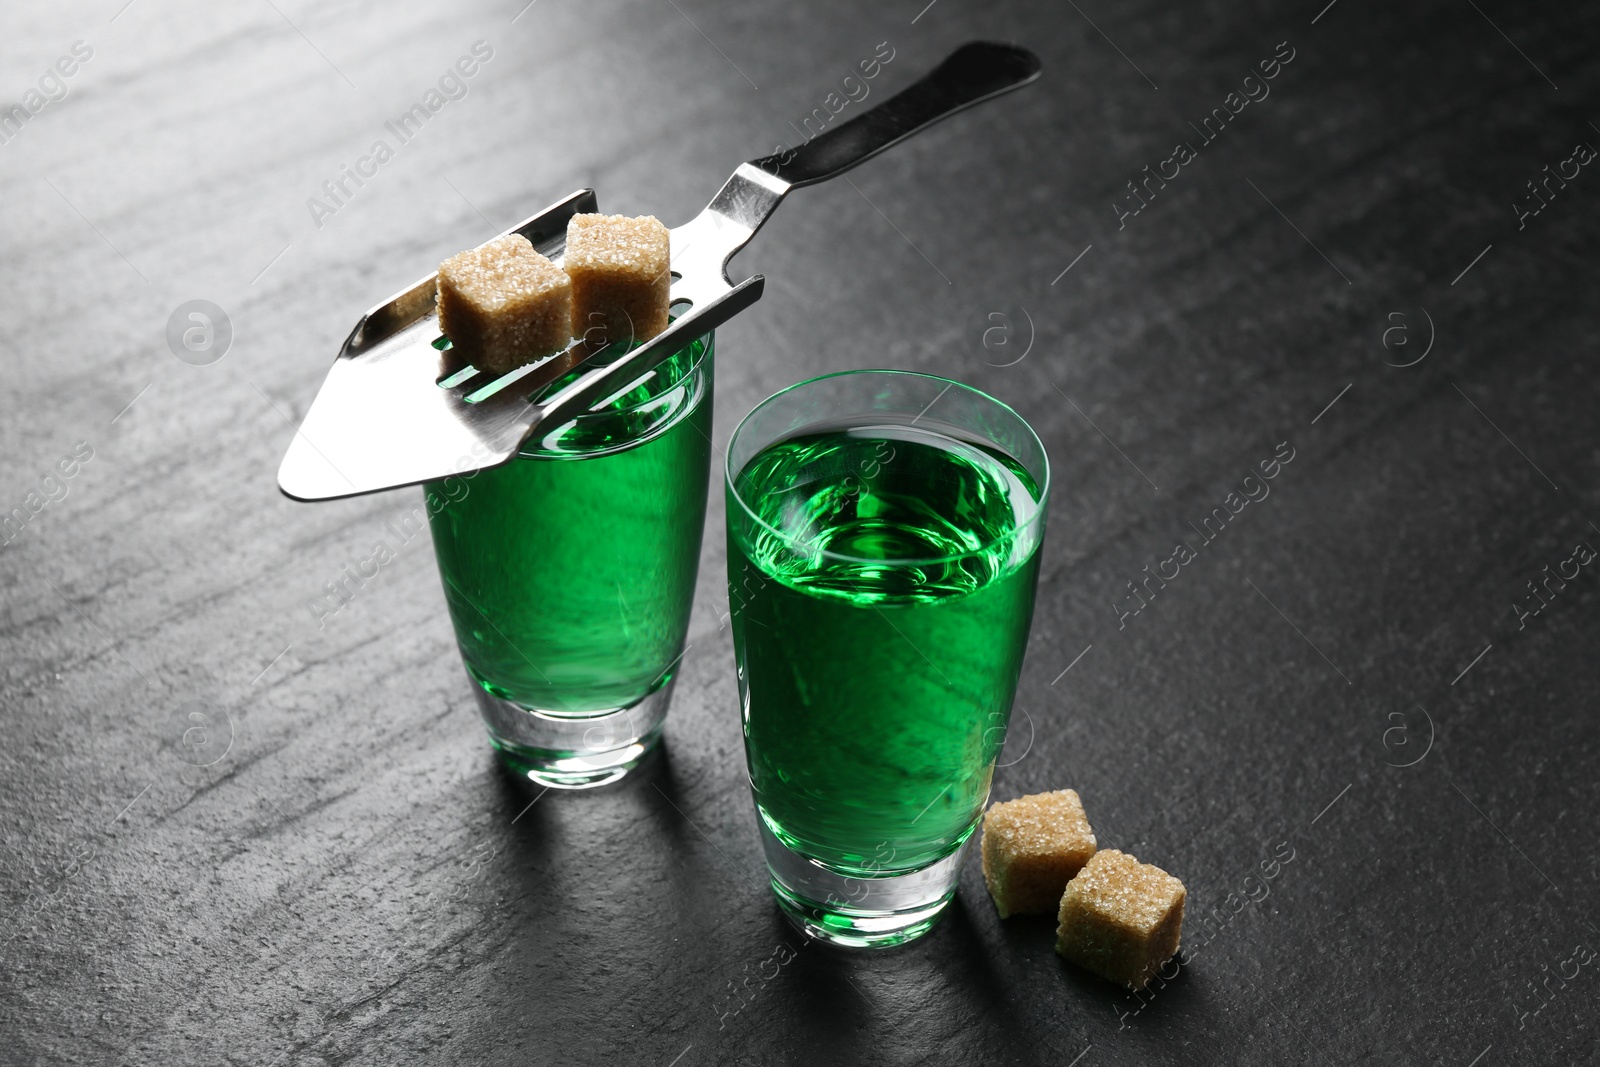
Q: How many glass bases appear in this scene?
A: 2